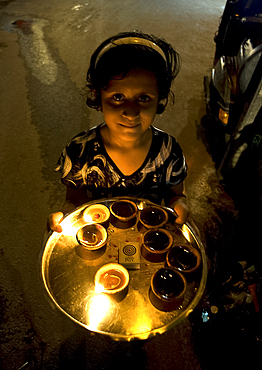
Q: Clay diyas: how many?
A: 8